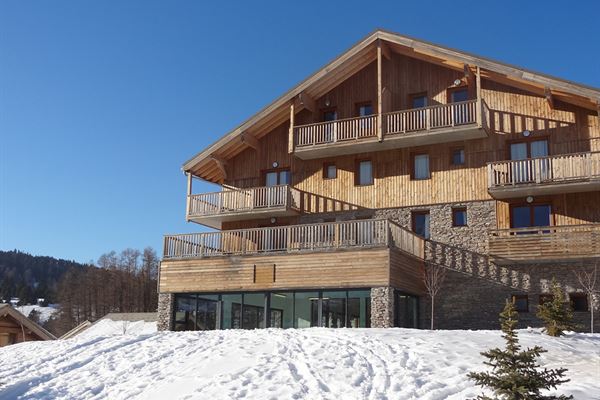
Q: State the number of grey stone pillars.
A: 2